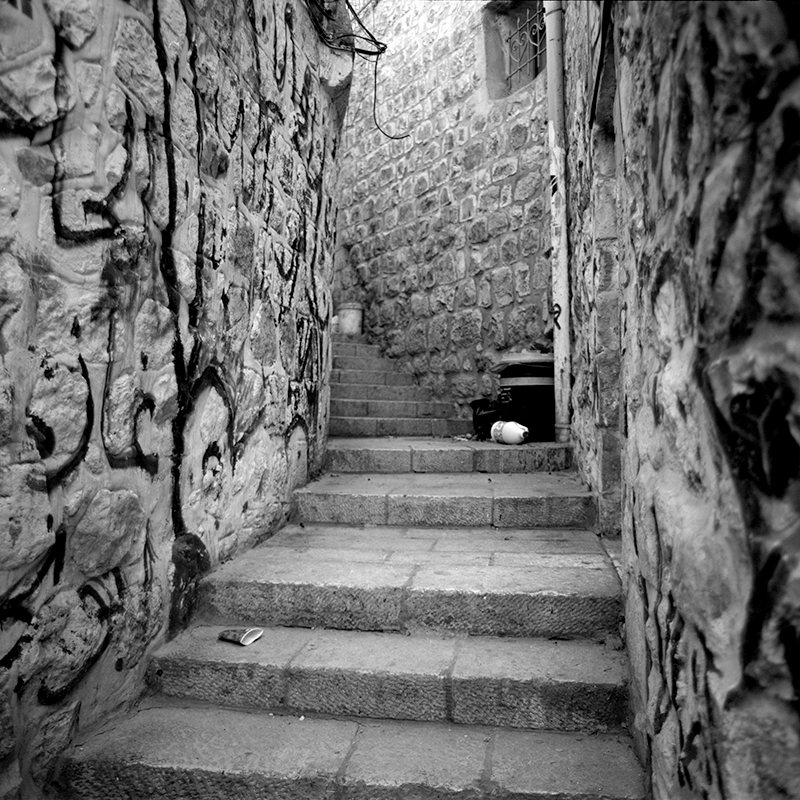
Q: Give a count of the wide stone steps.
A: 5